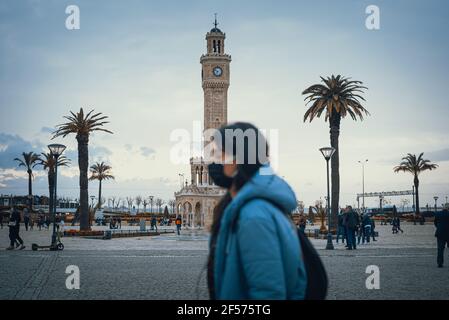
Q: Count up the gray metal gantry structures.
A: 1